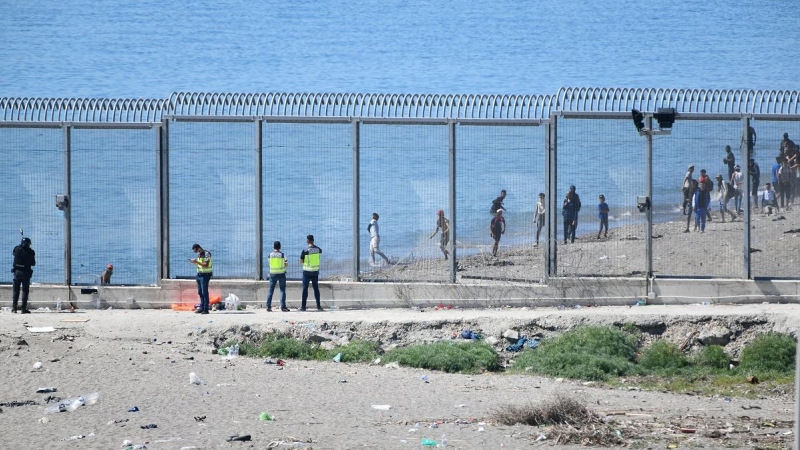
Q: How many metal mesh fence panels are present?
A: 9